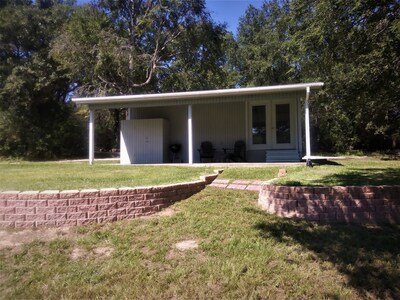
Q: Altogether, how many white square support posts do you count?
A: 3